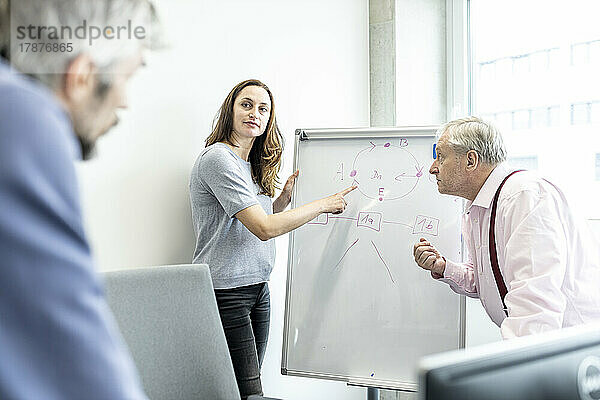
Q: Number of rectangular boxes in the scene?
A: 3